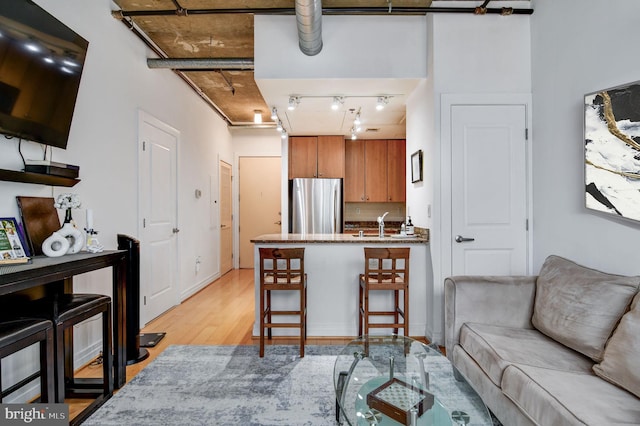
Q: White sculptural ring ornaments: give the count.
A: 2